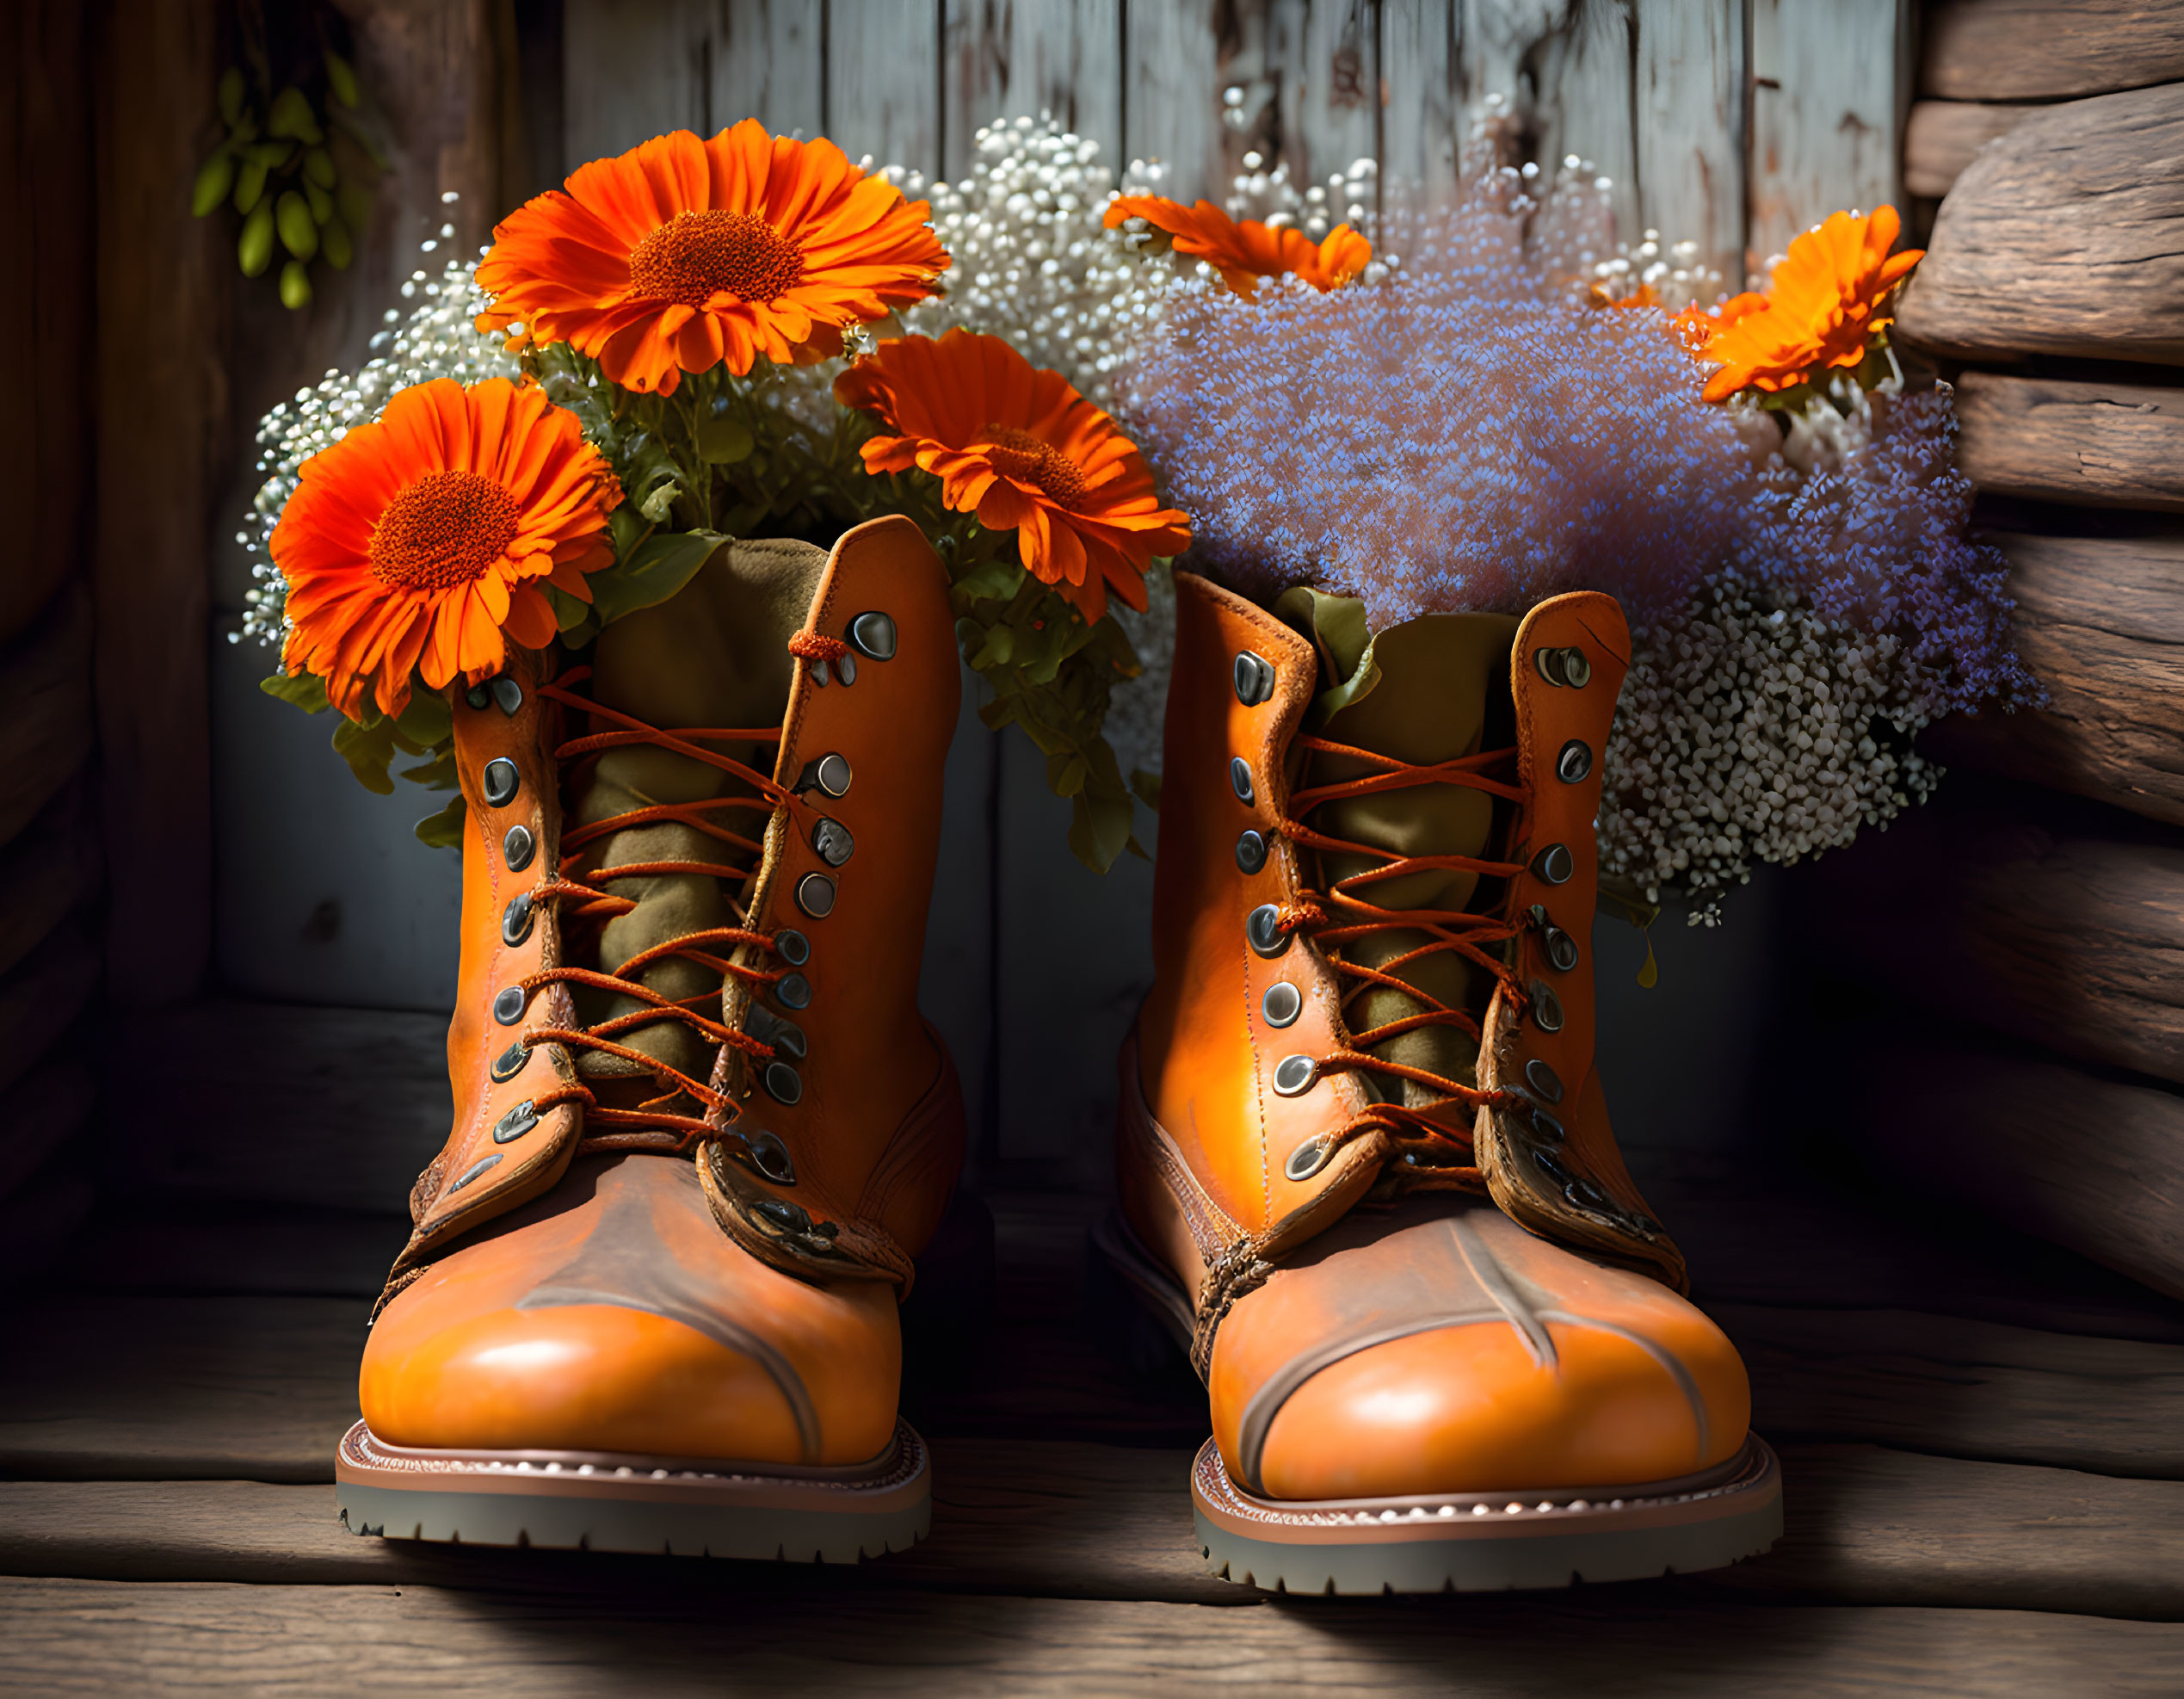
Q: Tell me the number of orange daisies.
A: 5